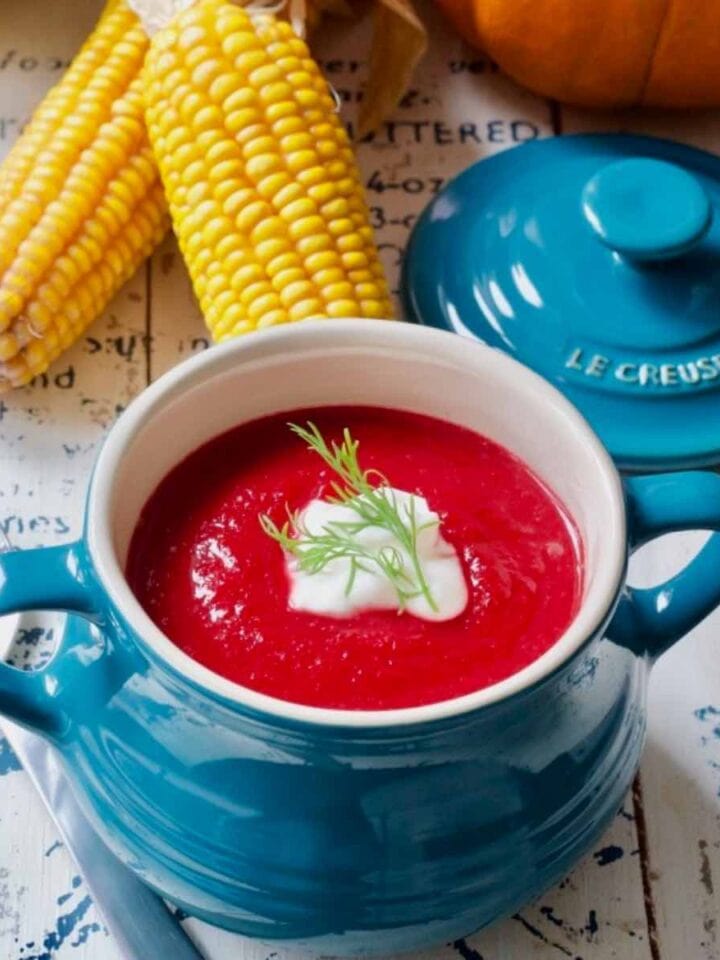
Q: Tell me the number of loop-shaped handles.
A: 2